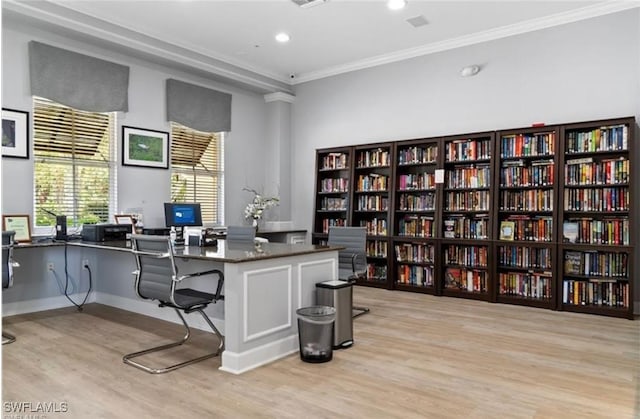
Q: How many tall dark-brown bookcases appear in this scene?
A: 6